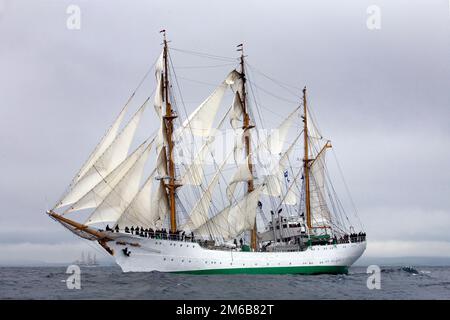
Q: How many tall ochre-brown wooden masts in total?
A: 3